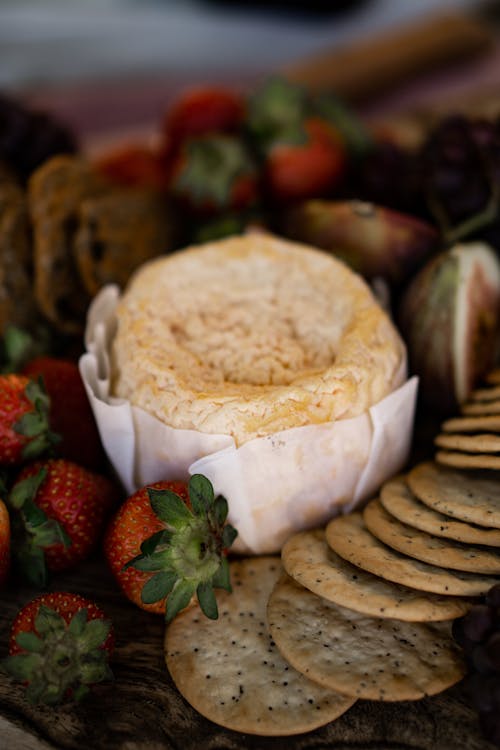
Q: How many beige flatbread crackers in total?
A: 13